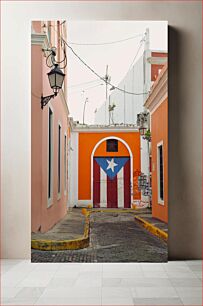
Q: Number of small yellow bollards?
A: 3